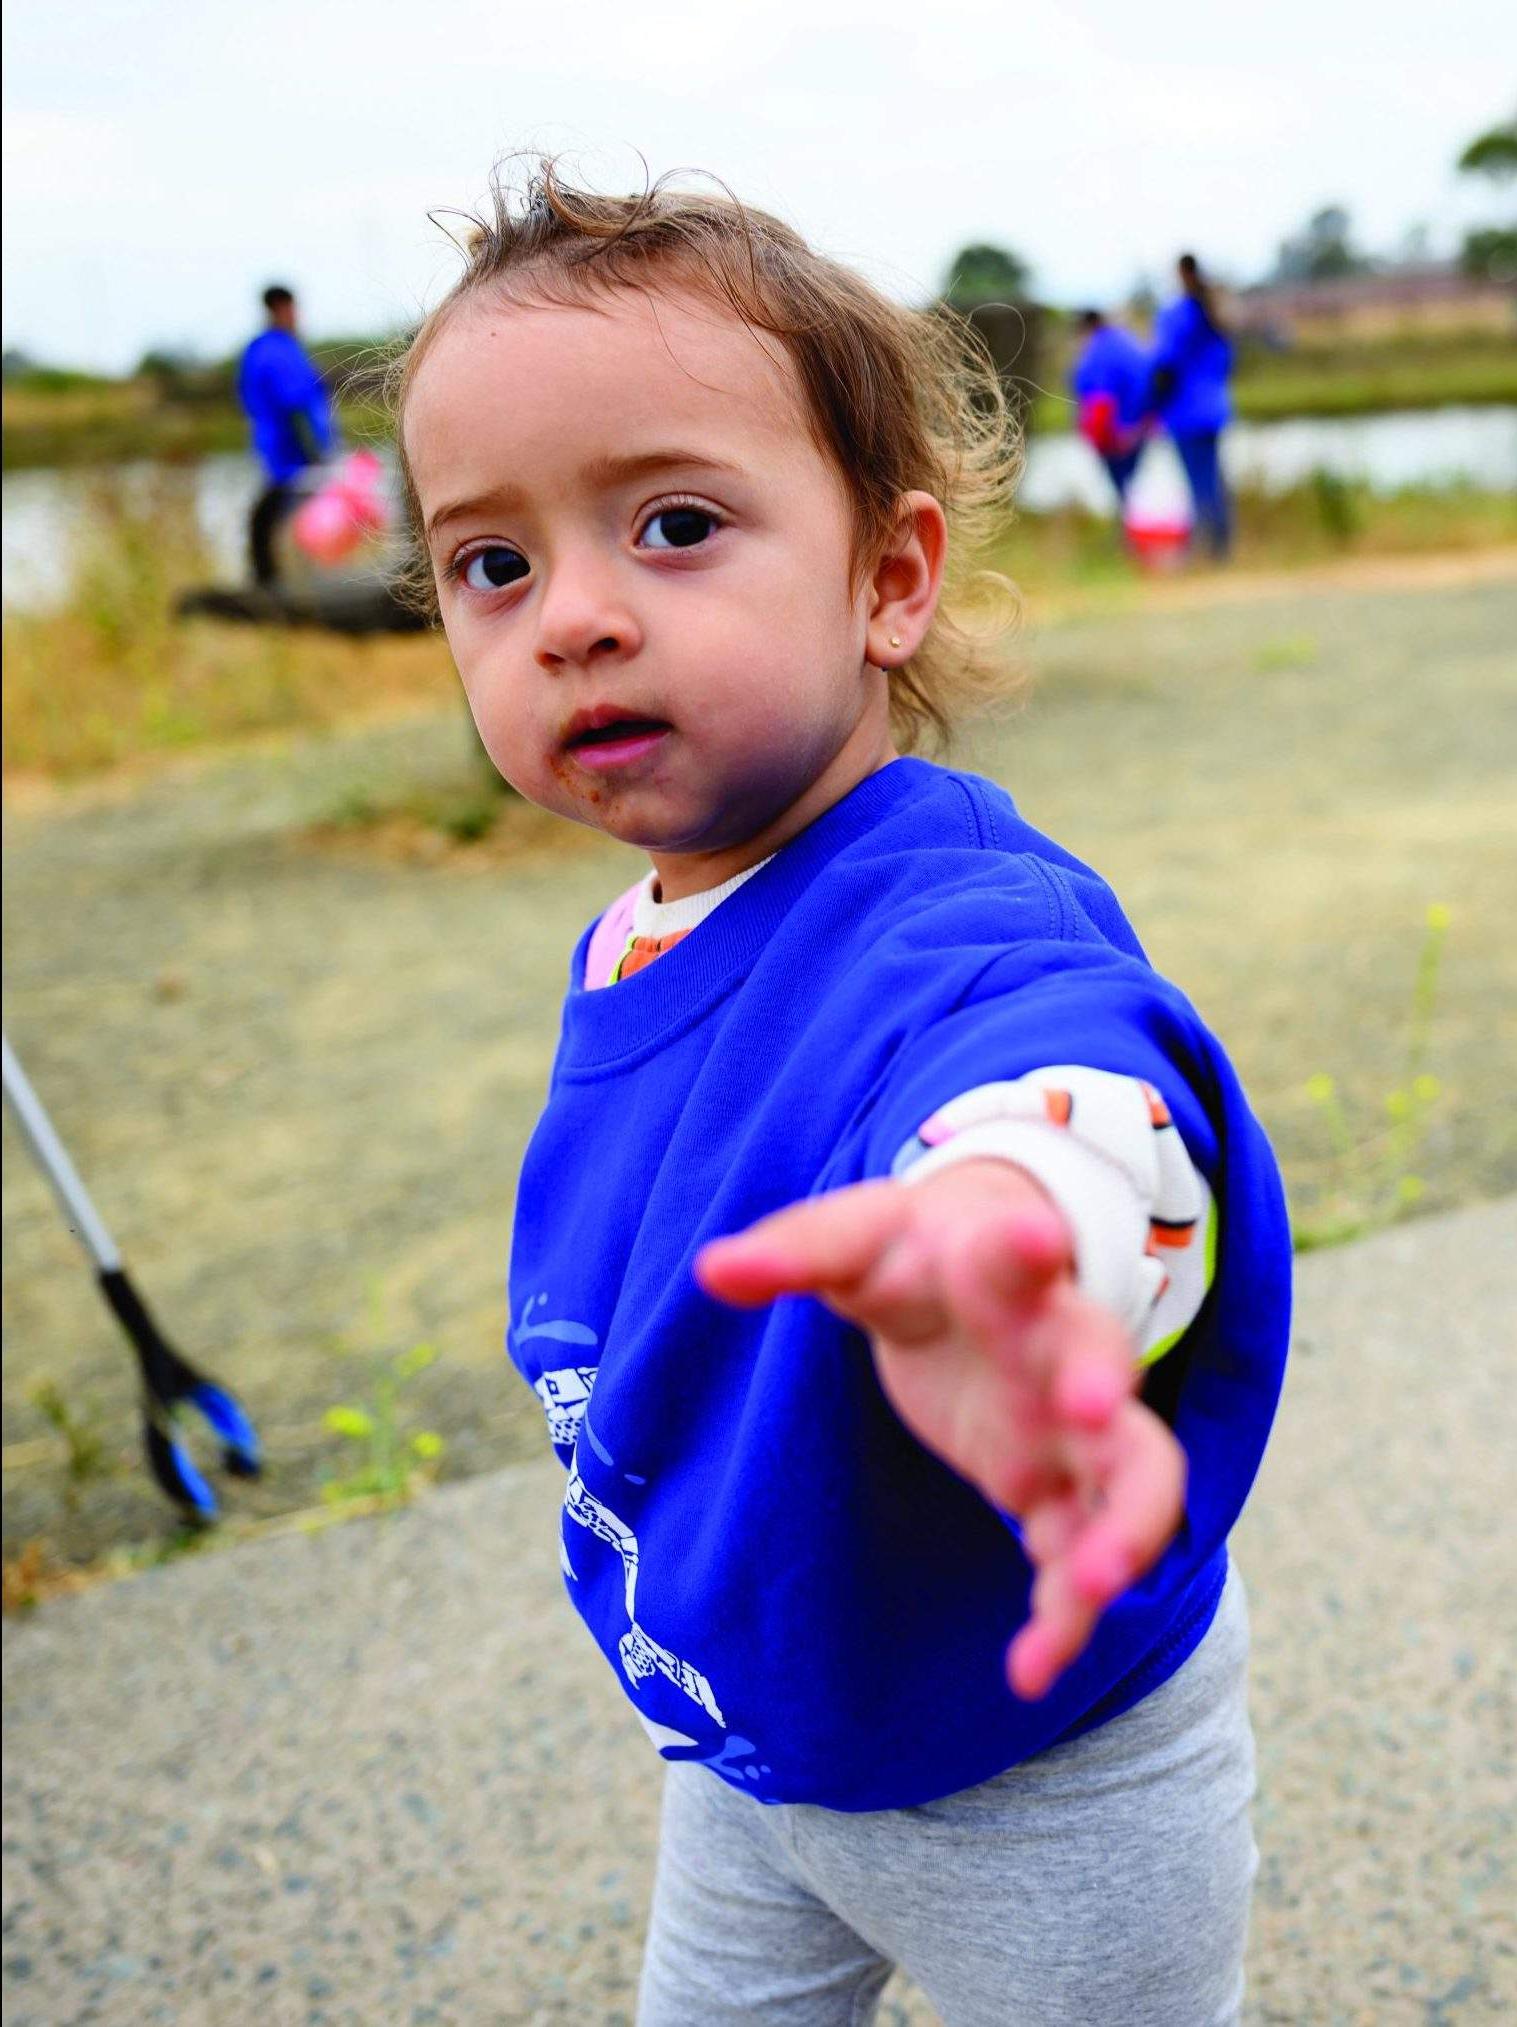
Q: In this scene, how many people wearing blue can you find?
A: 4